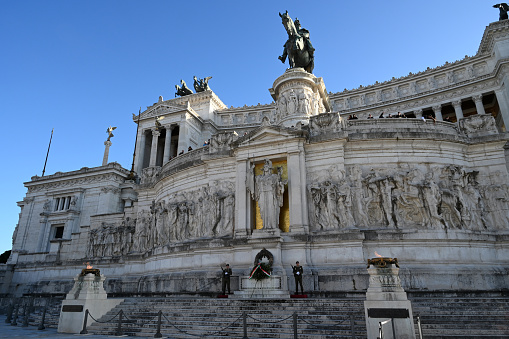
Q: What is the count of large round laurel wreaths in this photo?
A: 1